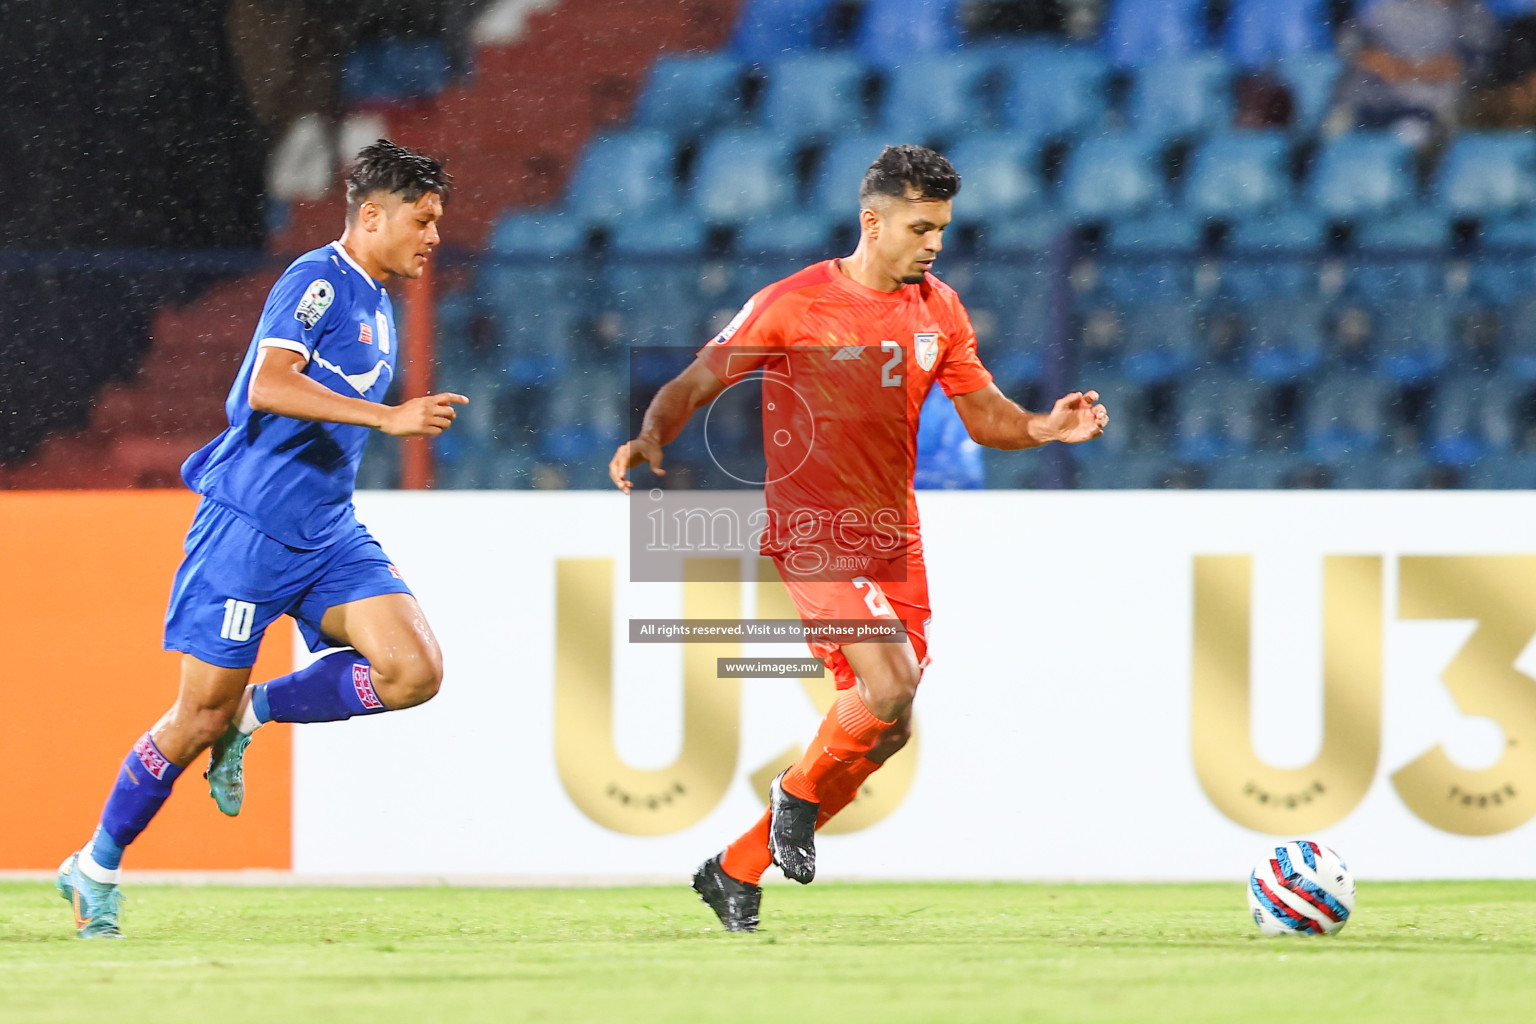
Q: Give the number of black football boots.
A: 2